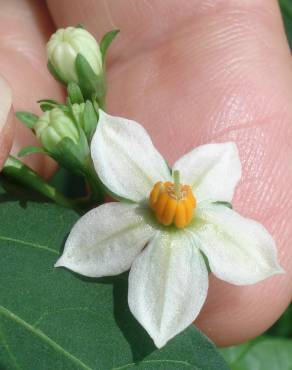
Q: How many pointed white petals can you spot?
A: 5